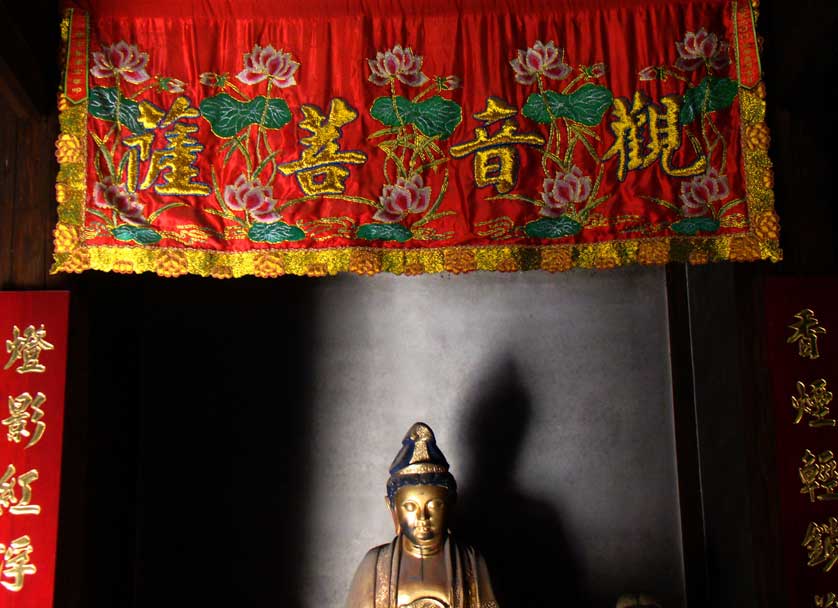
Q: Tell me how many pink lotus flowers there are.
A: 10